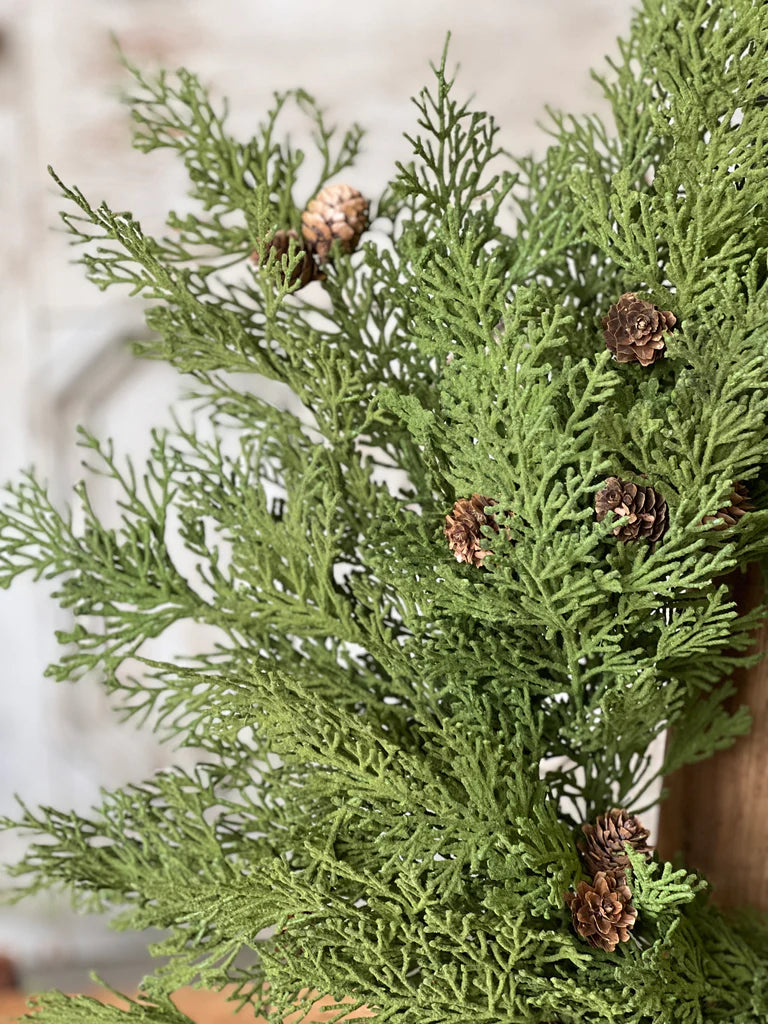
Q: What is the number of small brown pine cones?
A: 8